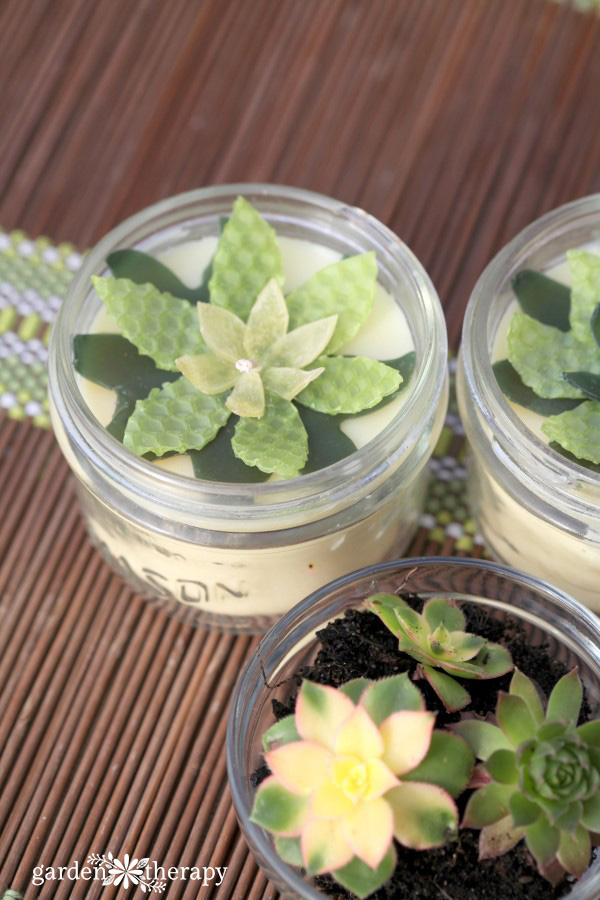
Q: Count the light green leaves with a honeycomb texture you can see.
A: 9